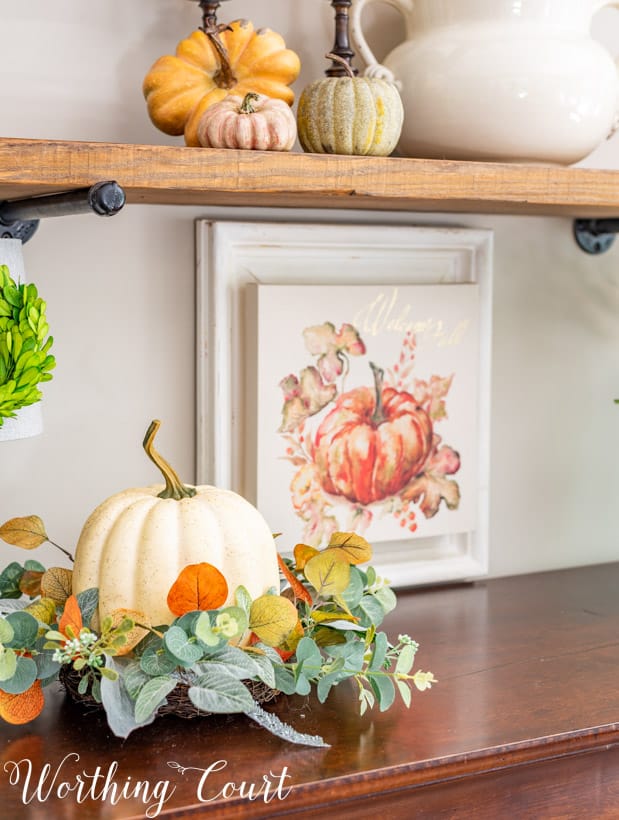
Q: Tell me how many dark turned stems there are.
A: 2